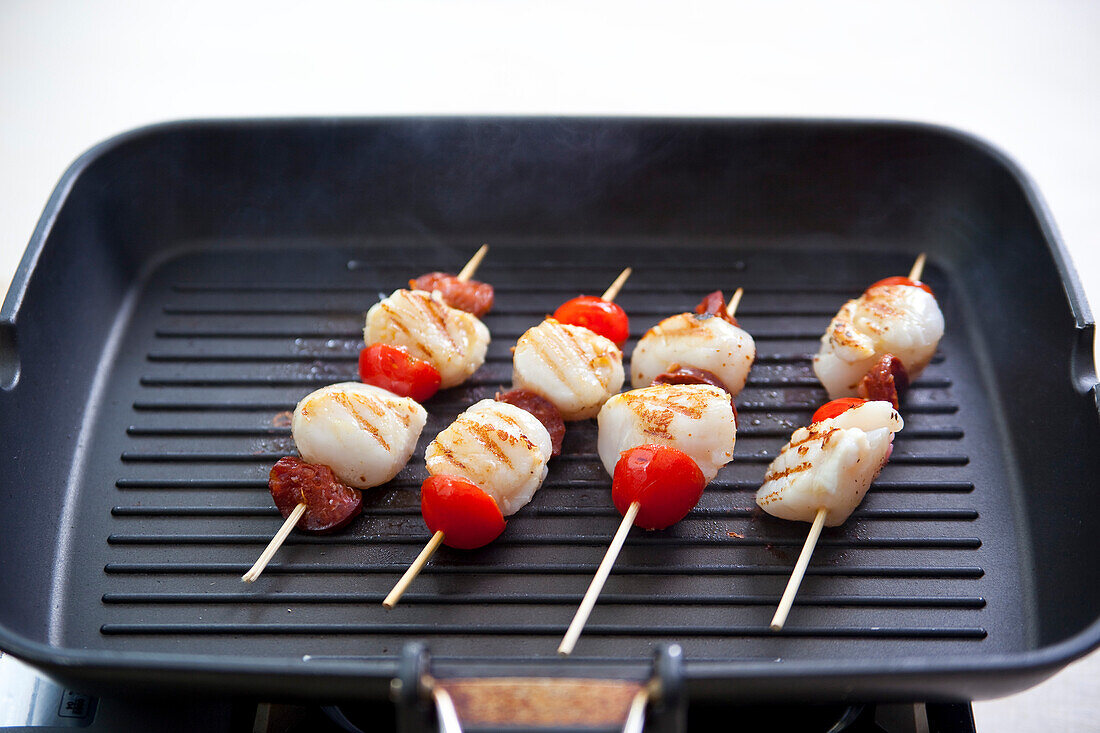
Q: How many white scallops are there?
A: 8